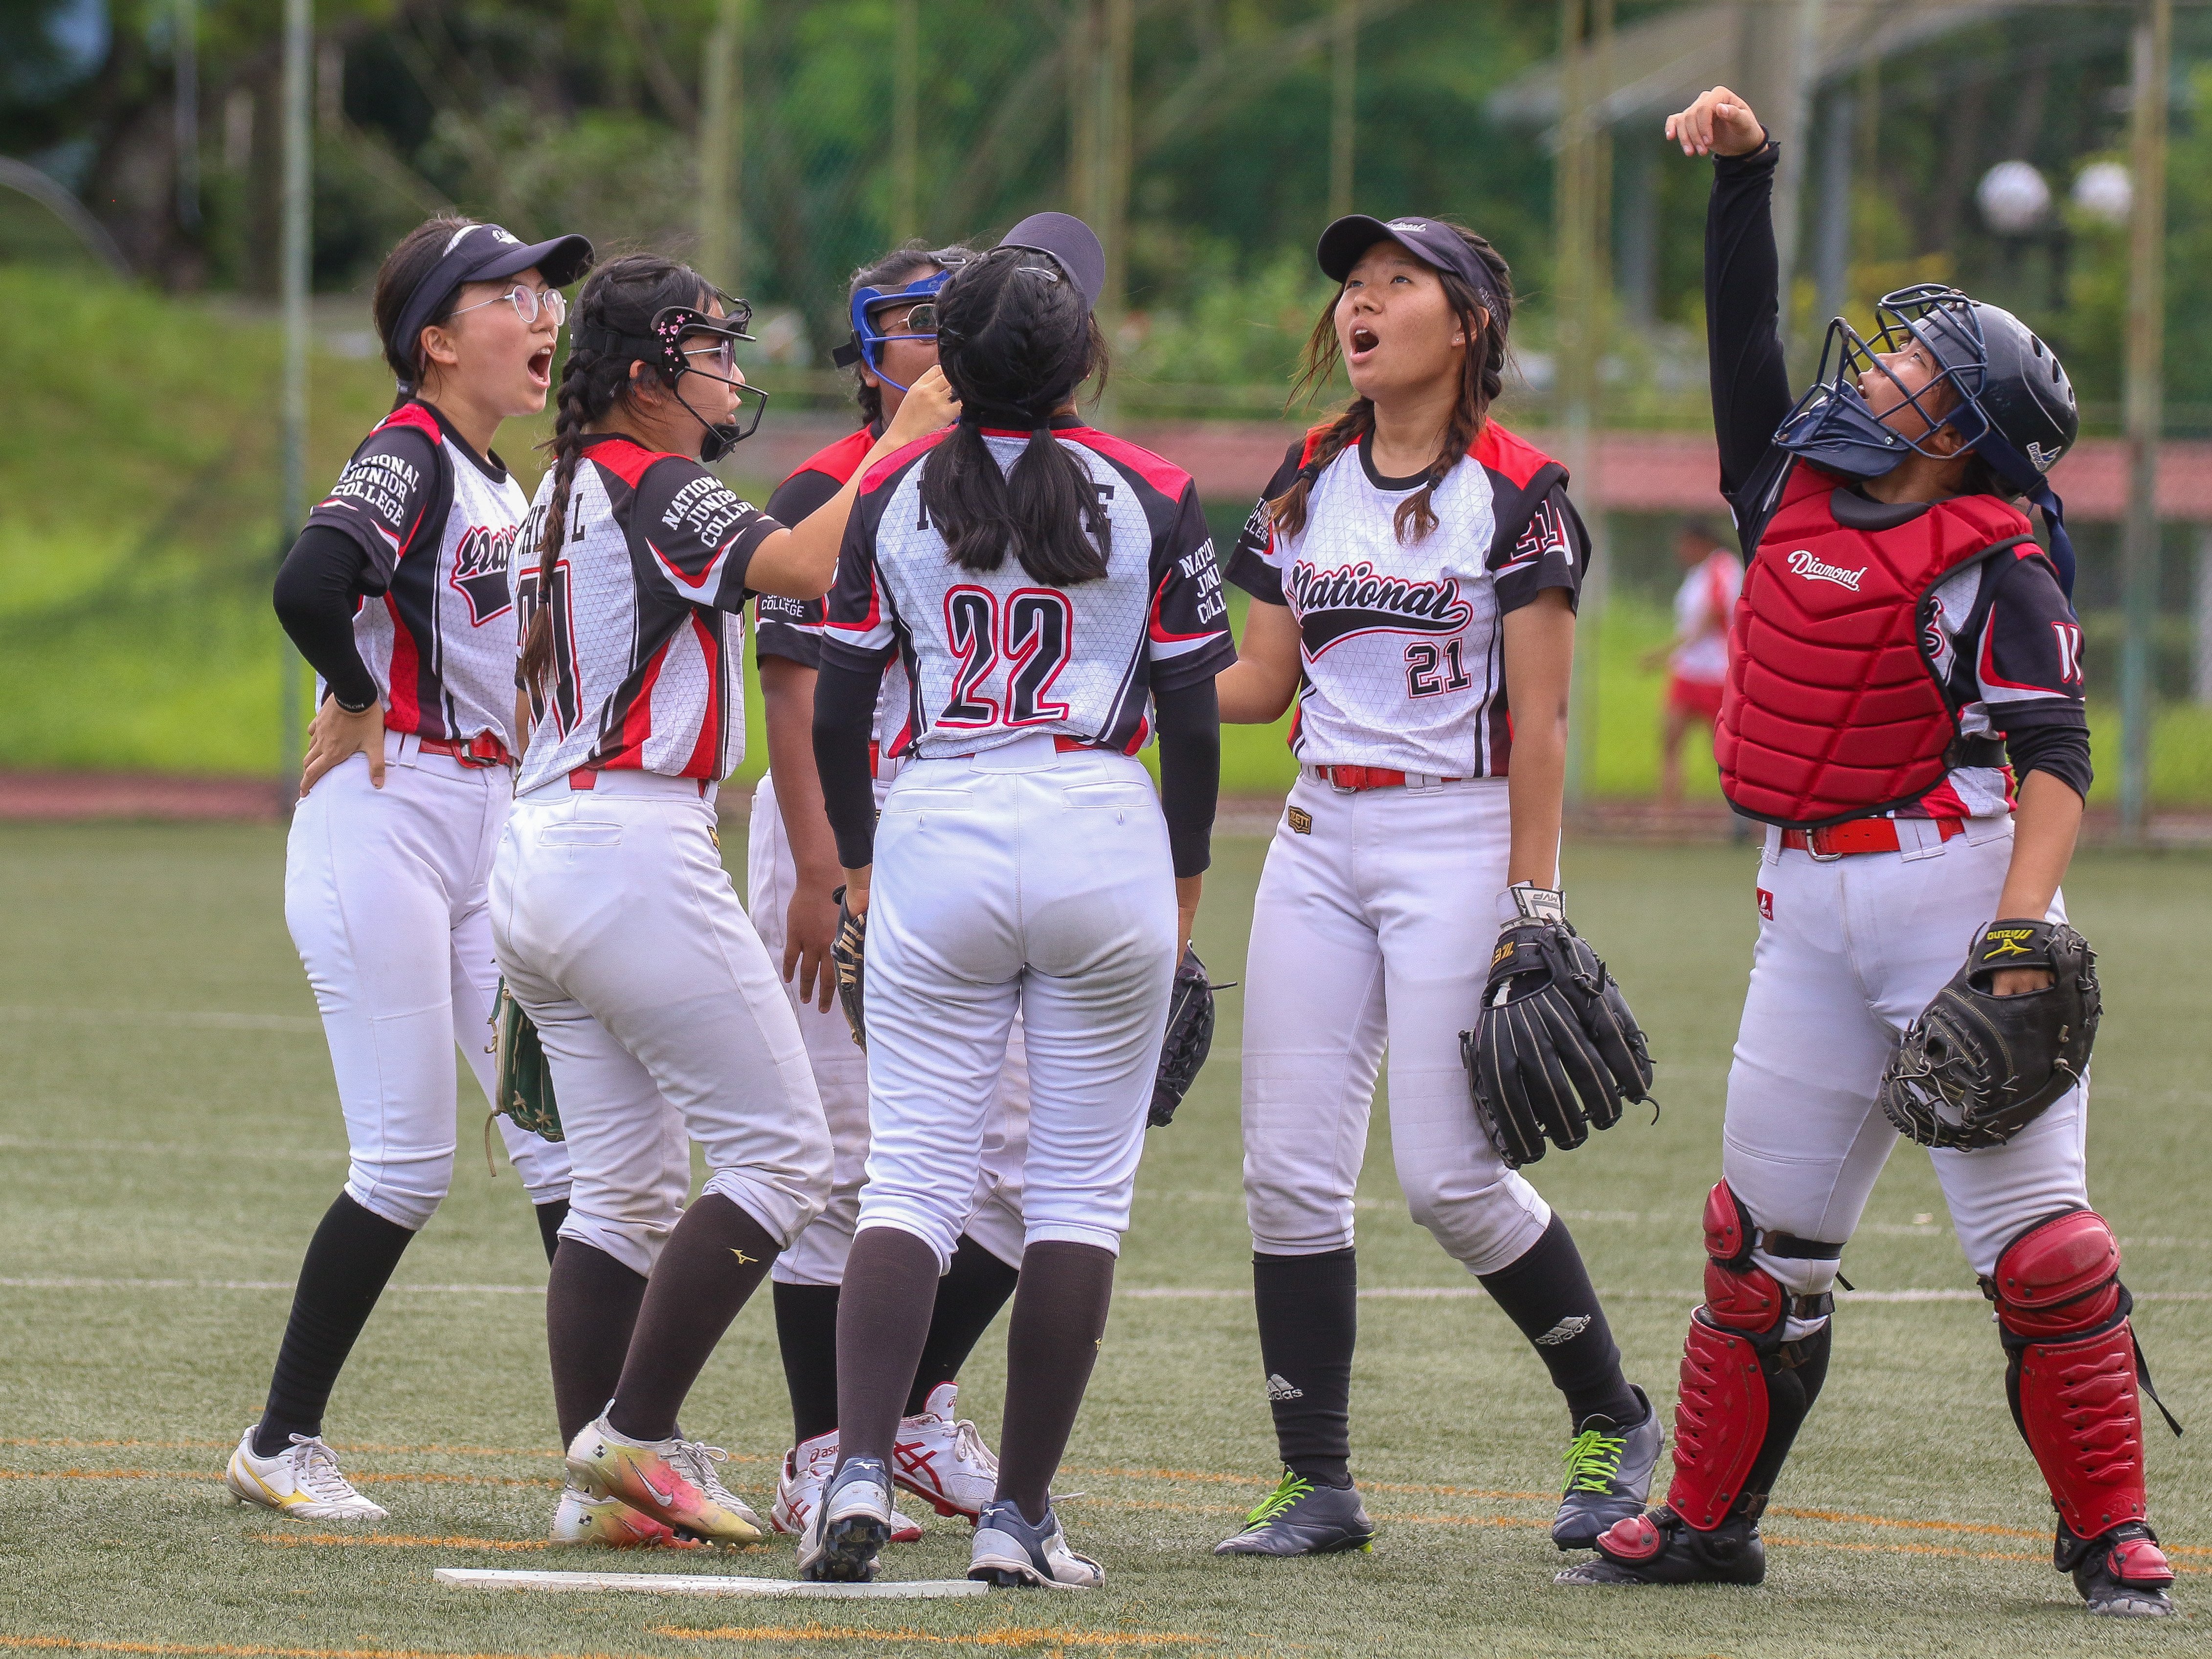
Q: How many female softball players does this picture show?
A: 6